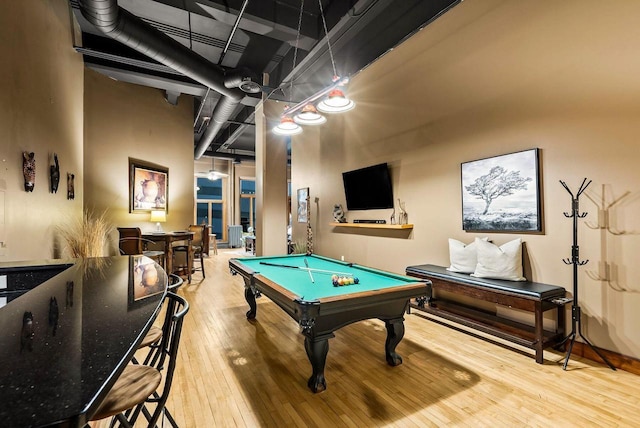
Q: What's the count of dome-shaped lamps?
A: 3